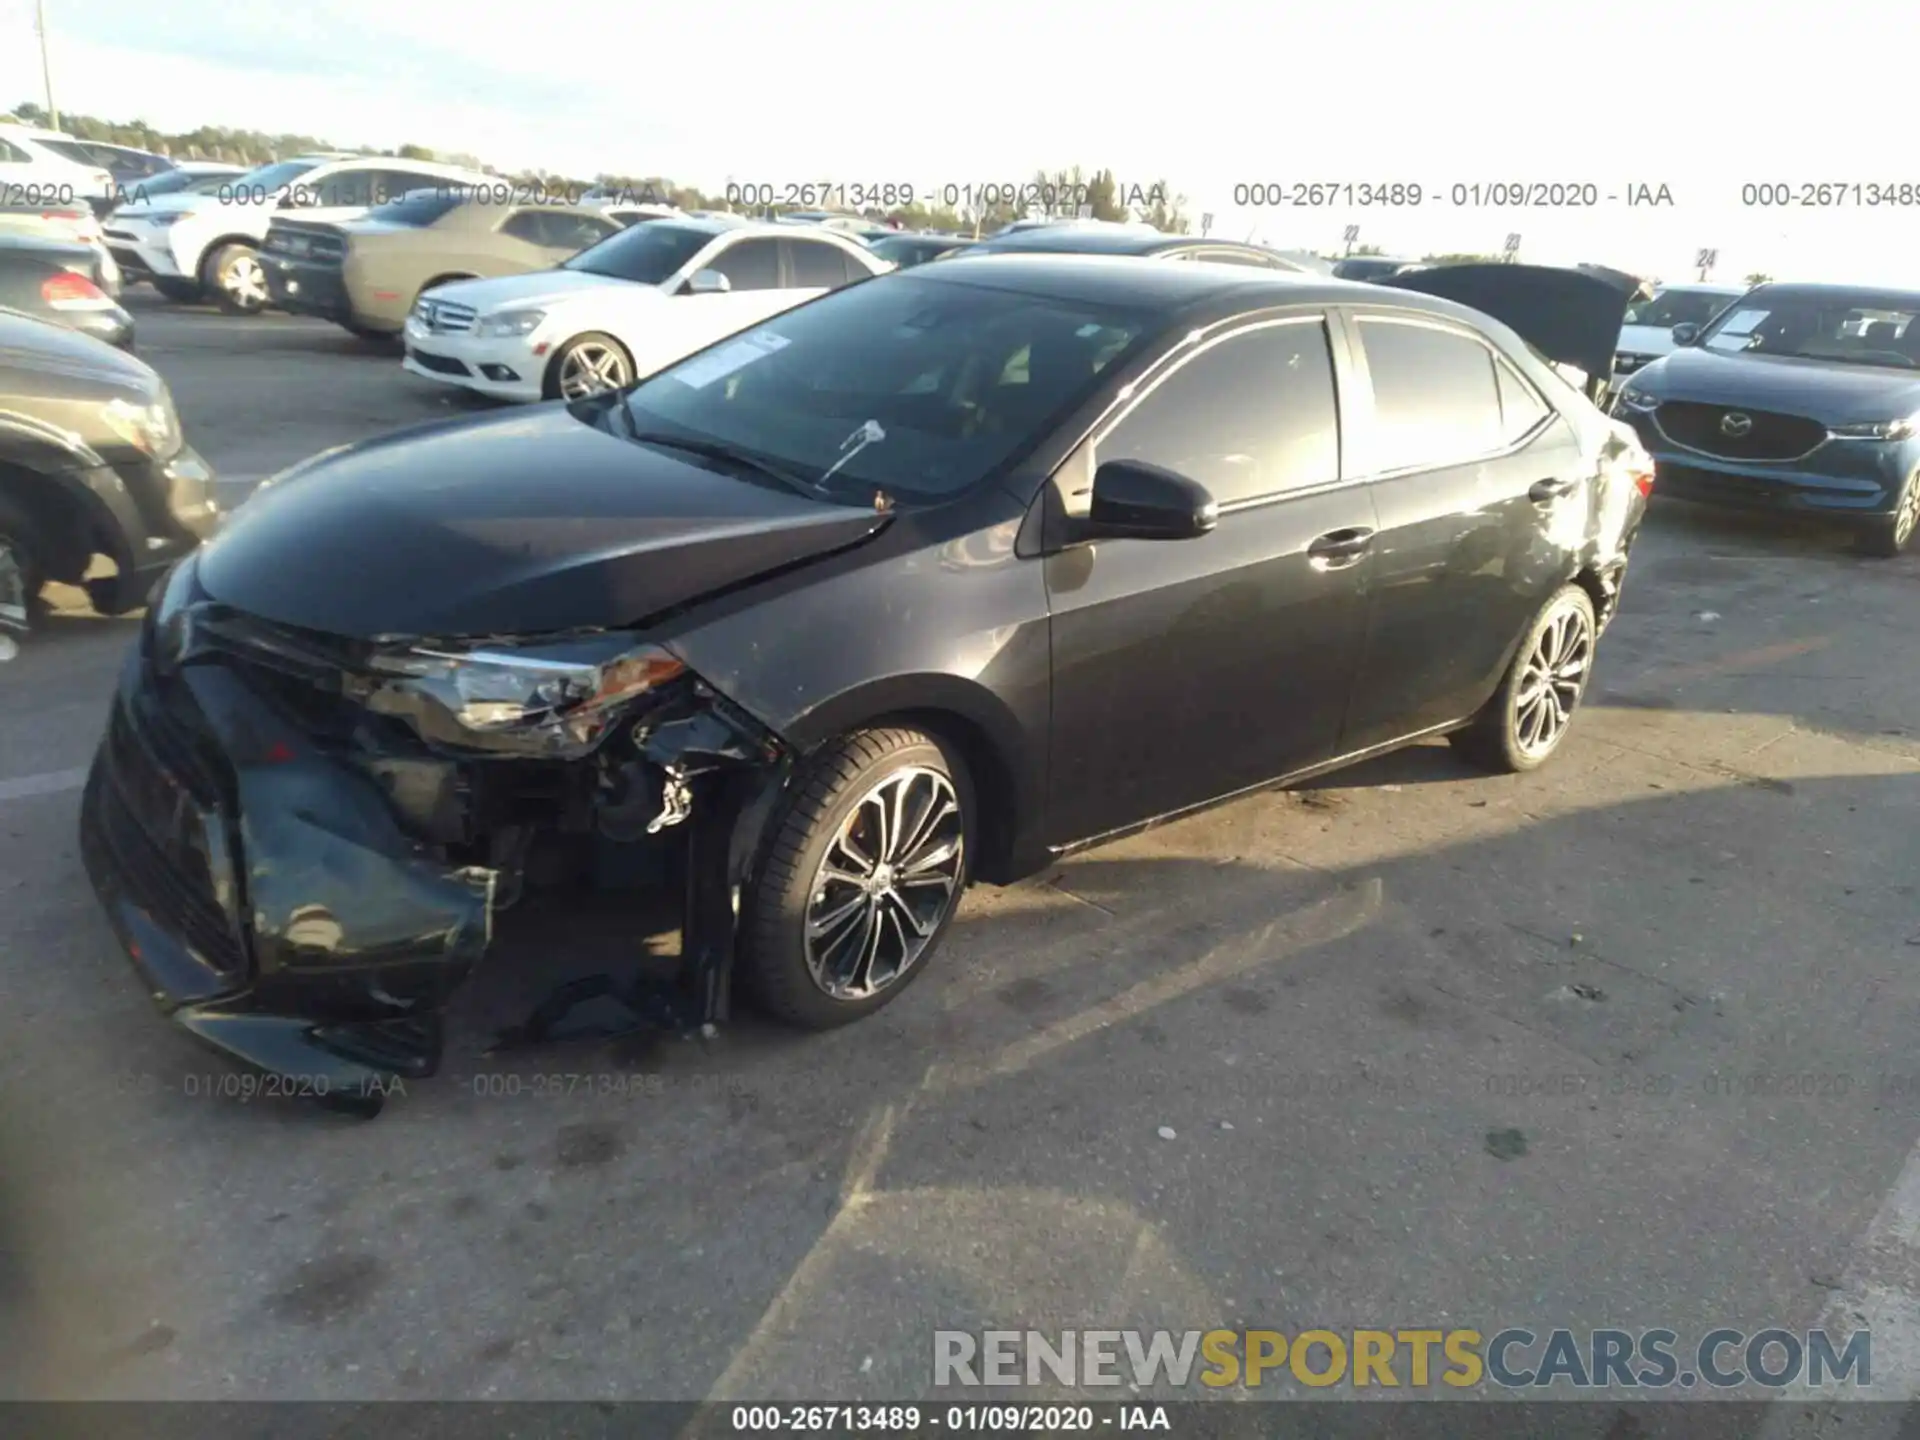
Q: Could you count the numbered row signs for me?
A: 4